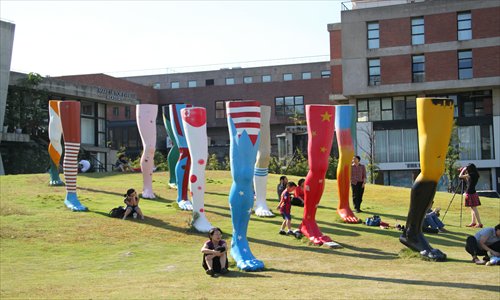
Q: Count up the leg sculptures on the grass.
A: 11